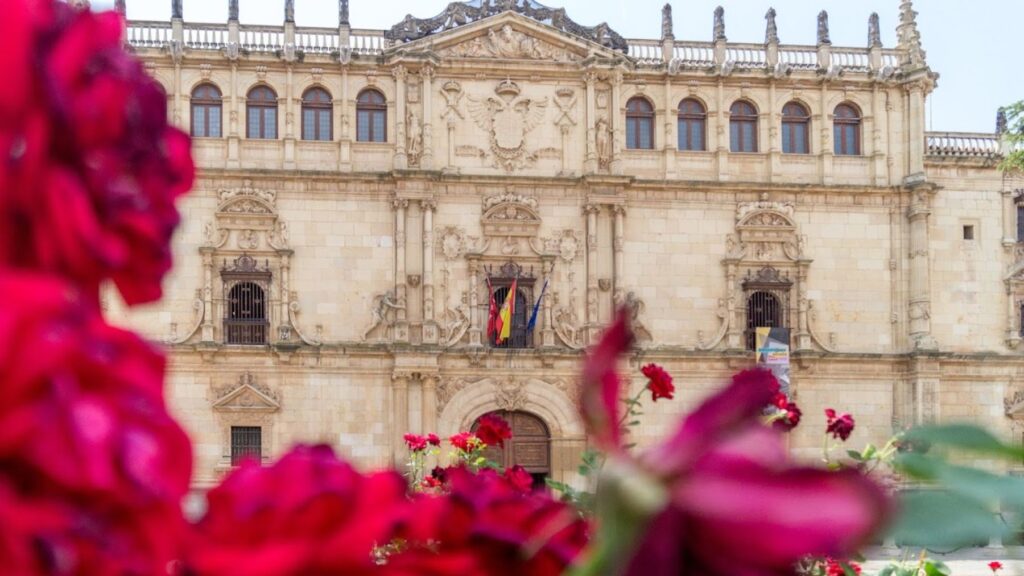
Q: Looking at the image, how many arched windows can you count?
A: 12